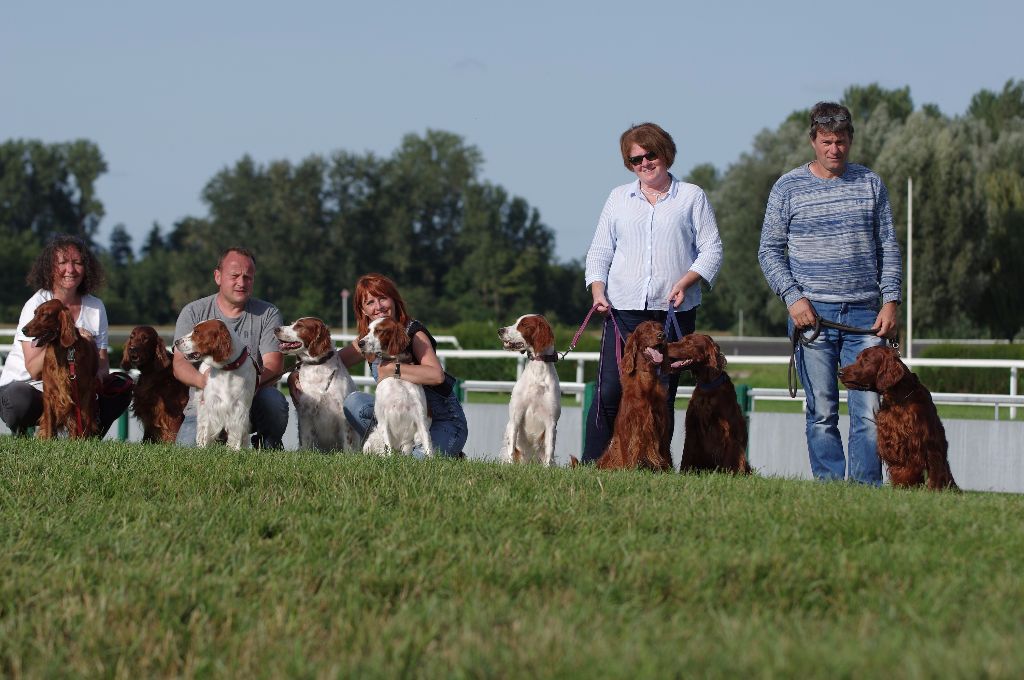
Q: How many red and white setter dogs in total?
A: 4